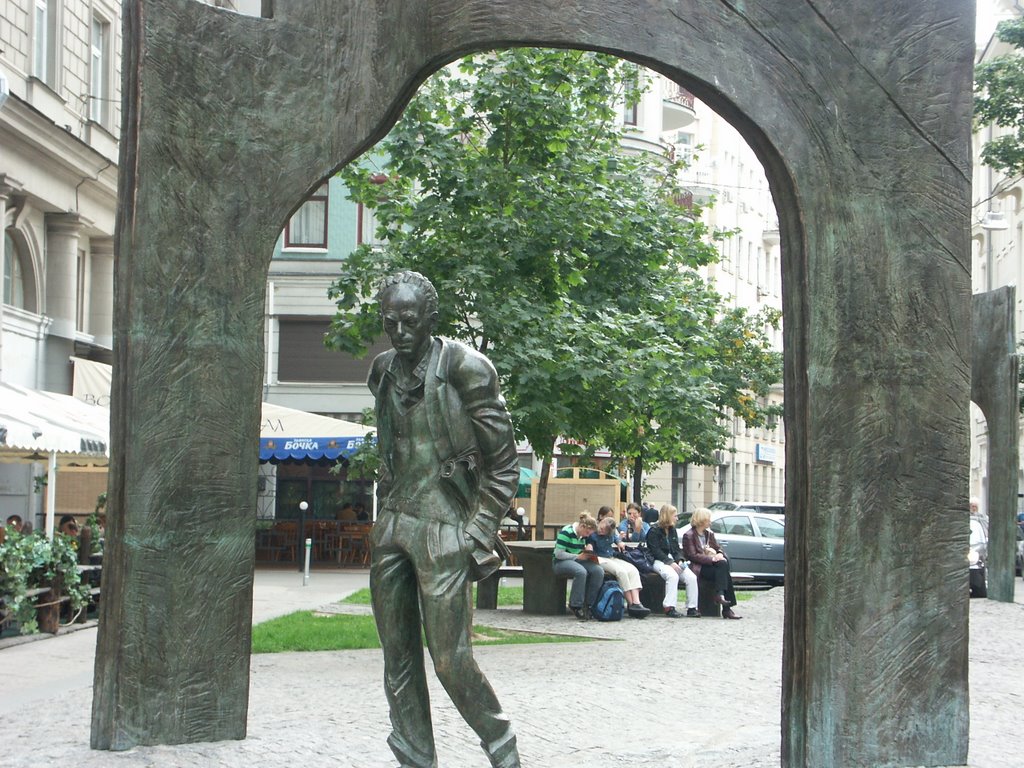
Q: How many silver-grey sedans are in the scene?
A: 1